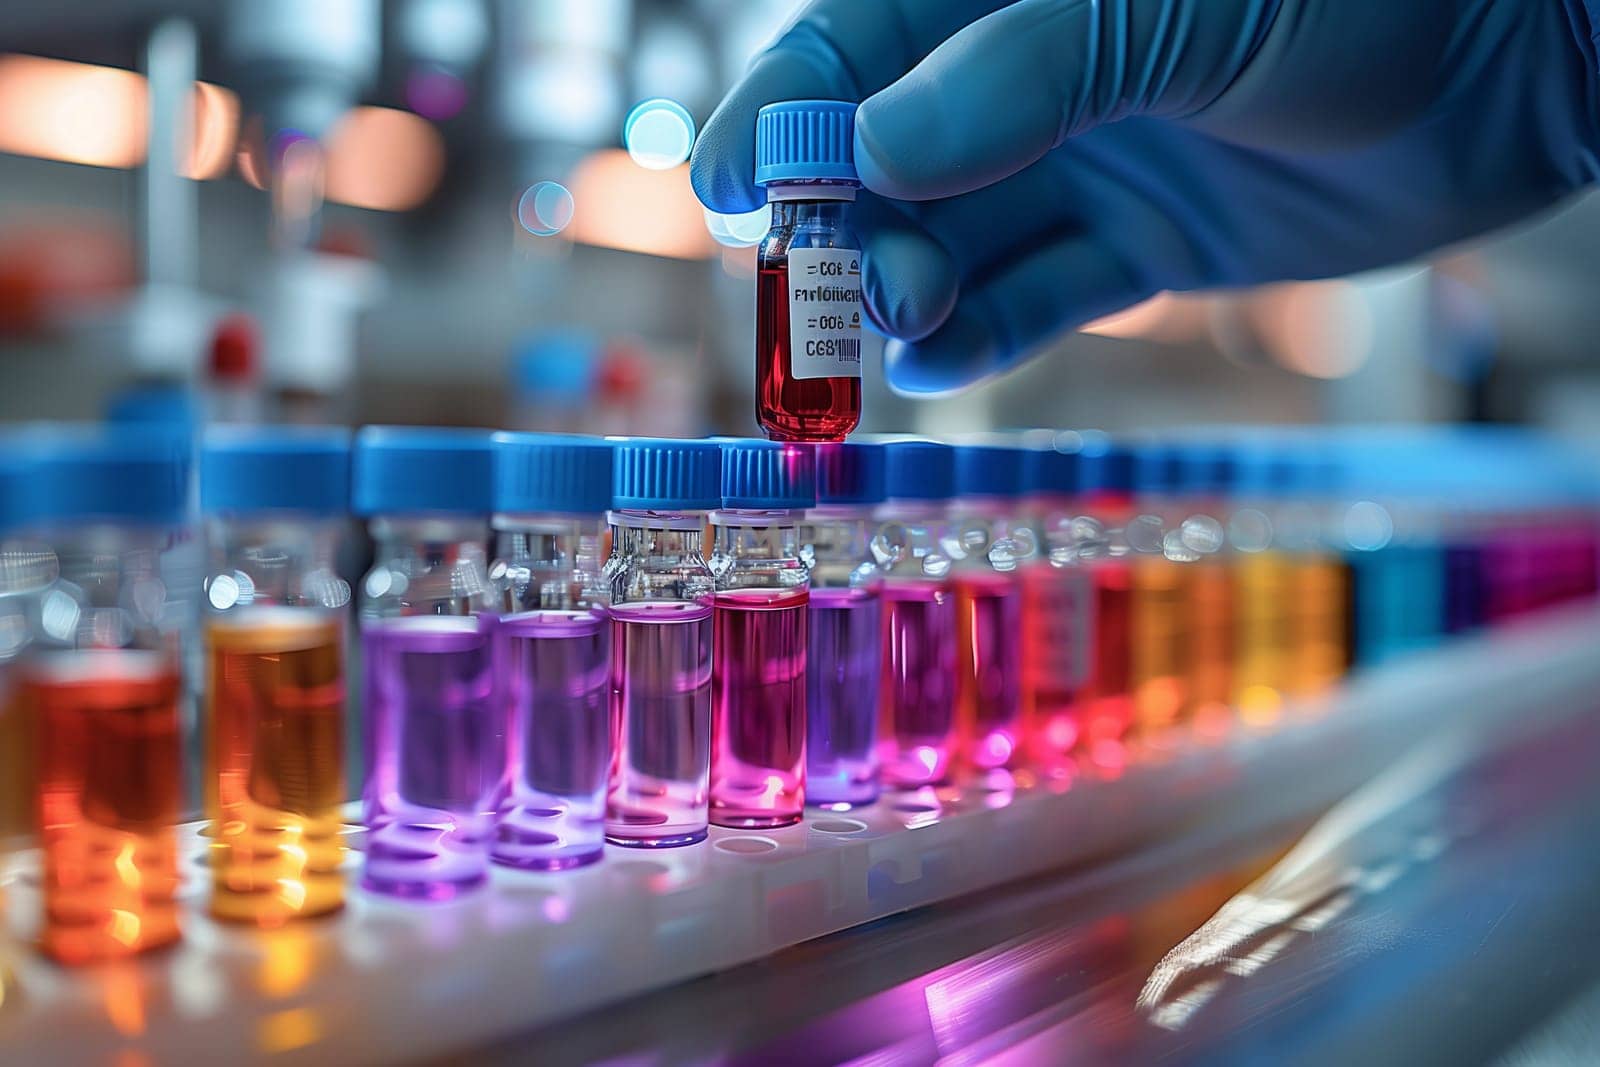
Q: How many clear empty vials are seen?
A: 0